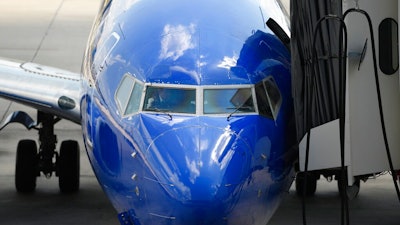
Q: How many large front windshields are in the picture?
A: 2